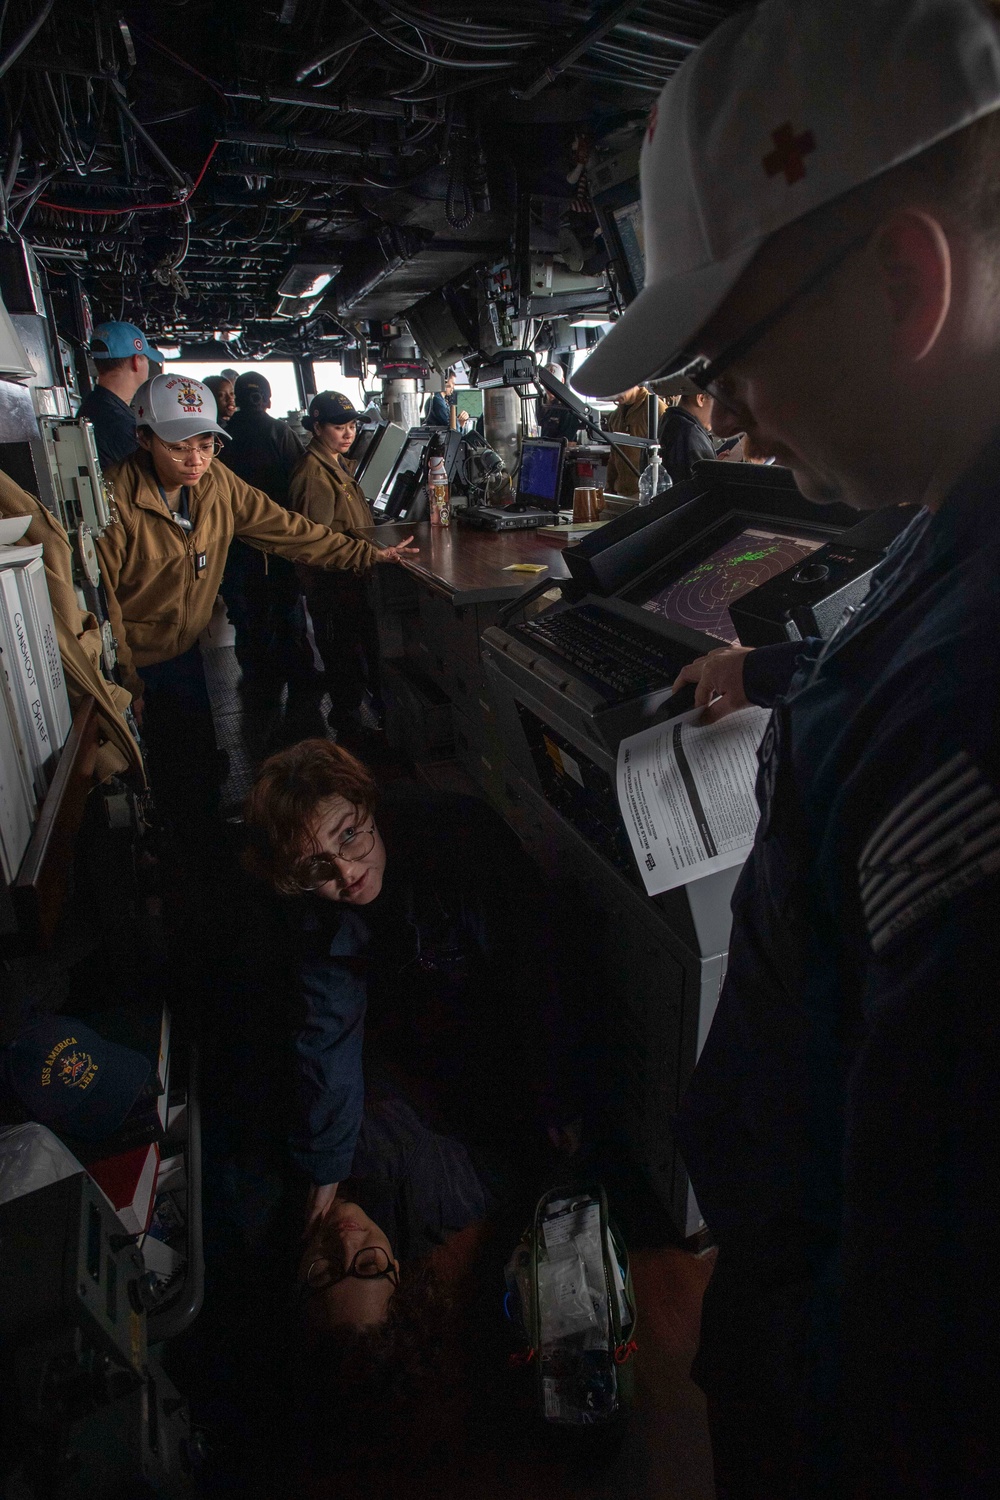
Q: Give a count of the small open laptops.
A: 1